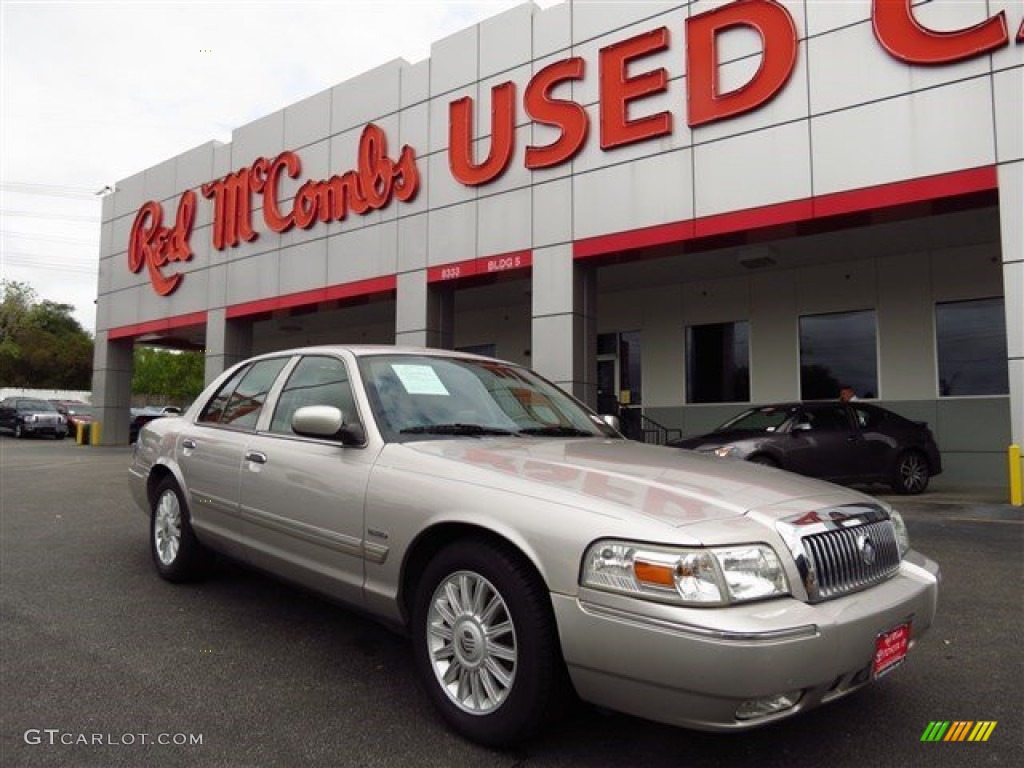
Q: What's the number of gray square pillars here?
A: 5